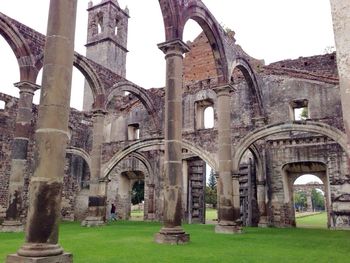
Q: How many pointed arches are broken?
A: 0